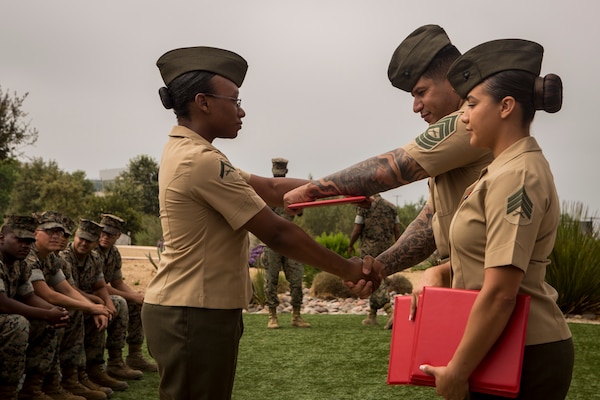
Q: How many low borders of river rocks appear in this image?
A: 1